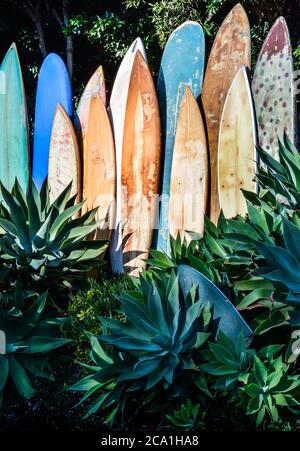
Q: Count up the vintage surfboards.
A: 13